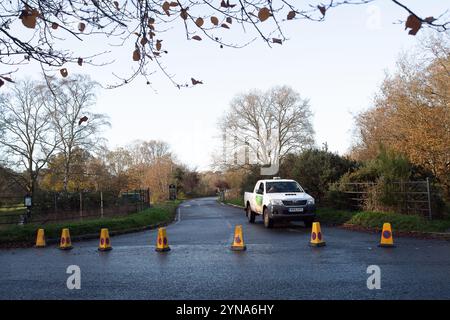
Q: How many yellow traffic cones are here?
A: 7